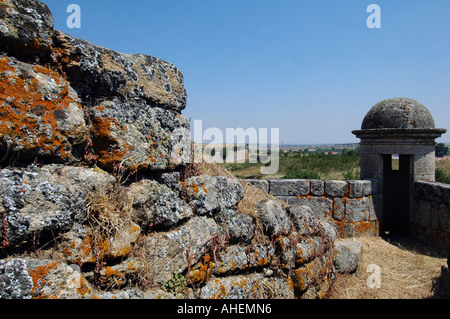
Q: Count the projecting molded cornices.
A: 1